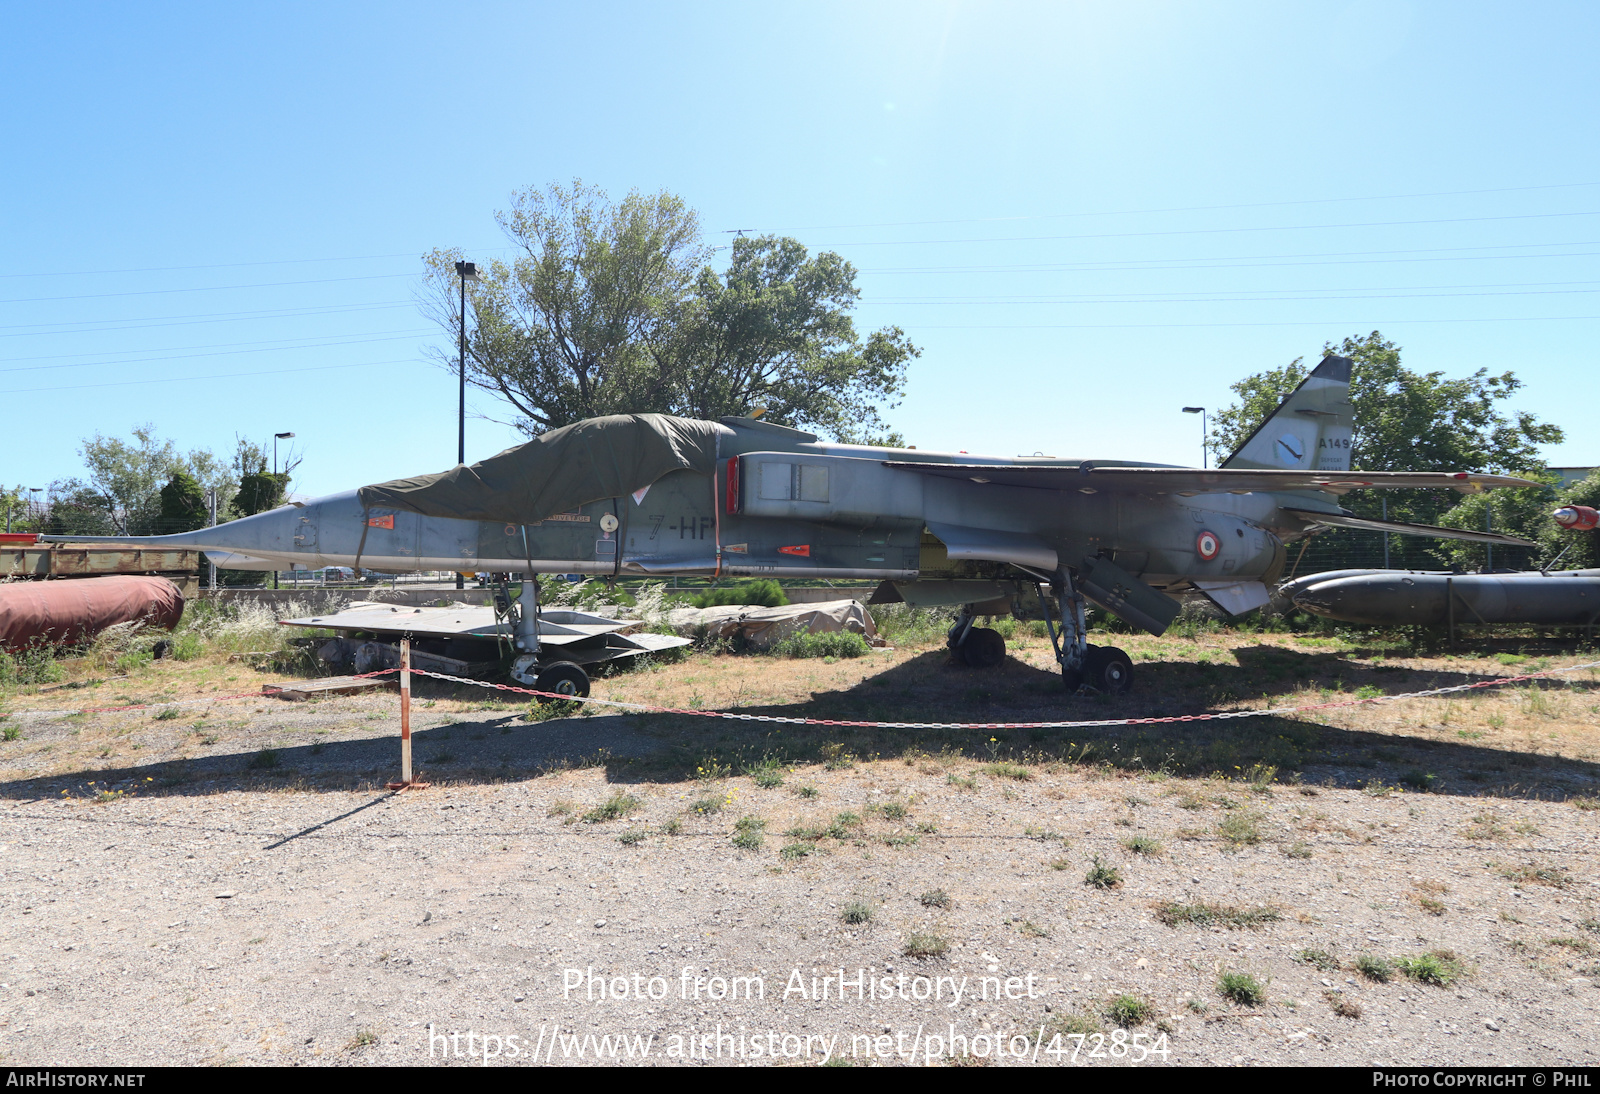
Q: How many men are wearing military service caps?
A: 0